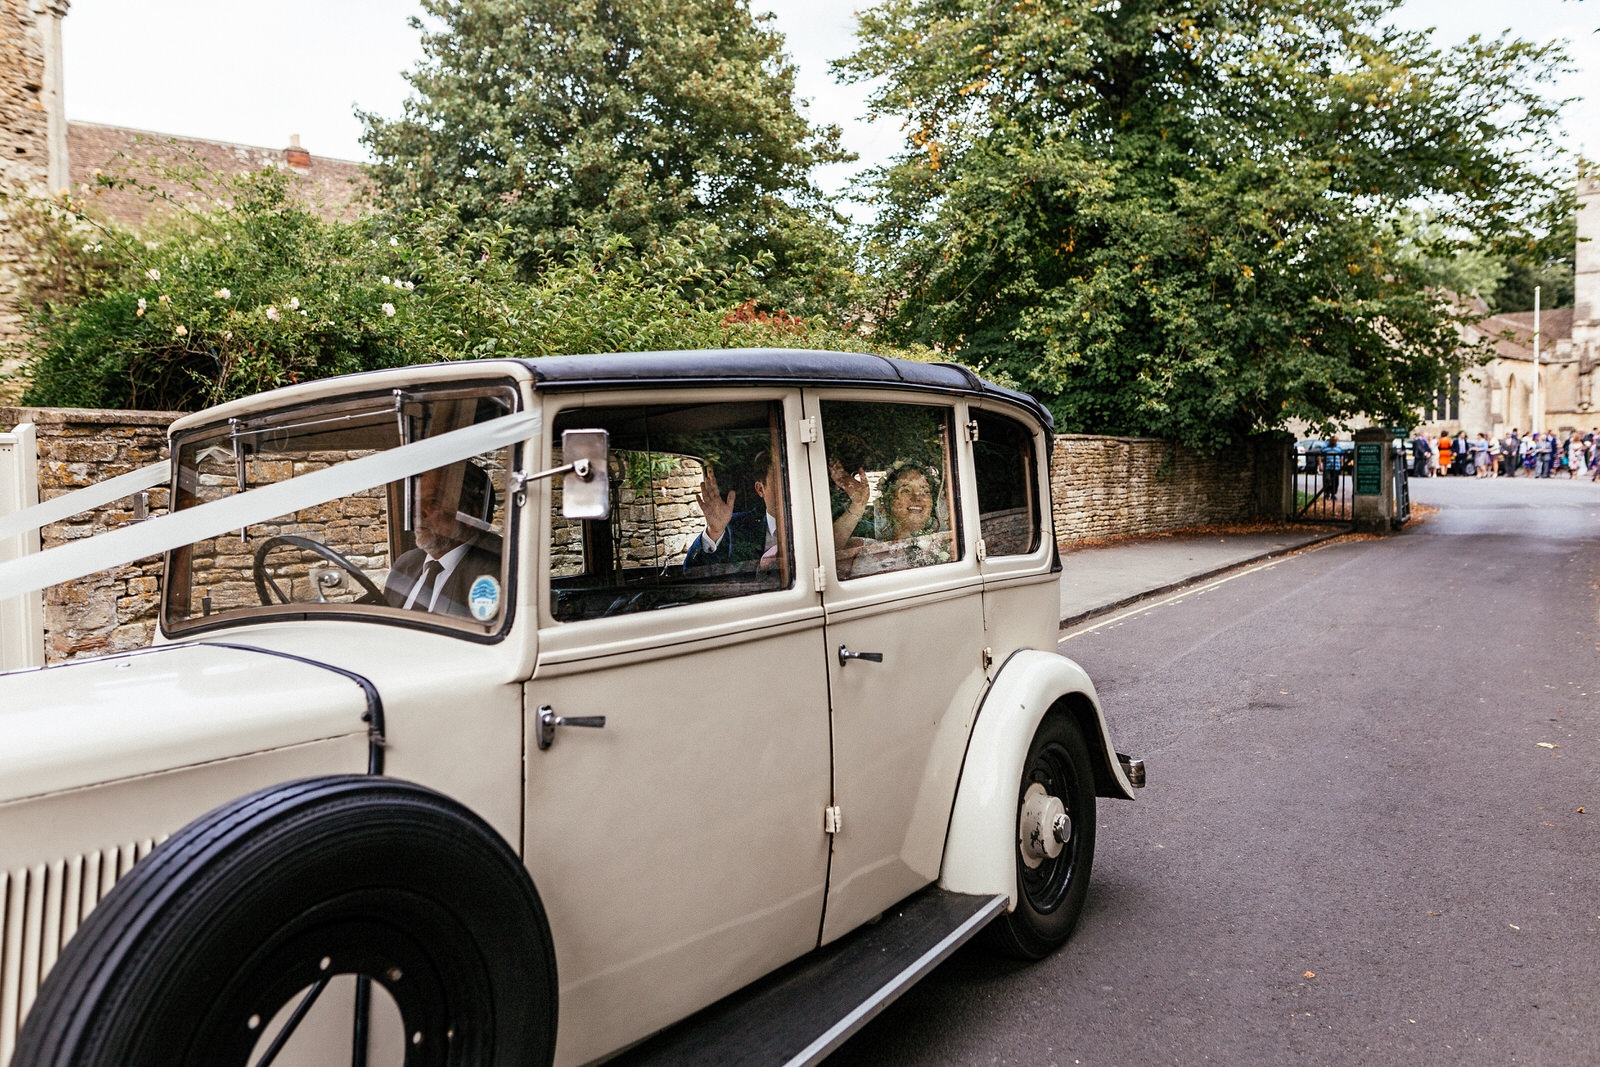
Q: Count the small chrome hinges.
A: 6